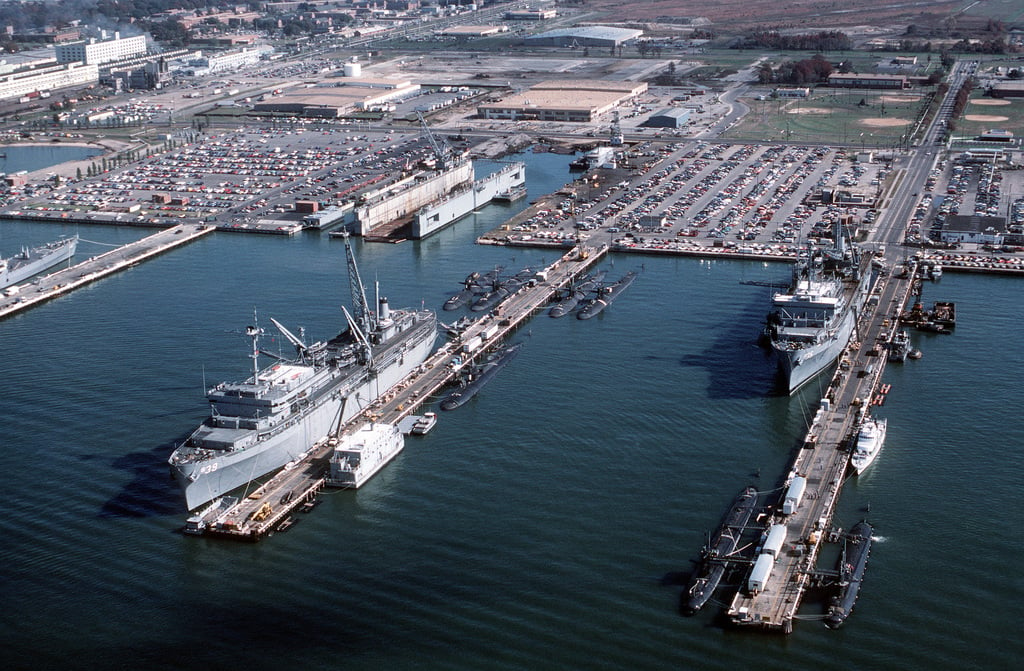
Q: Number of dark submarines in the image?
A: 7